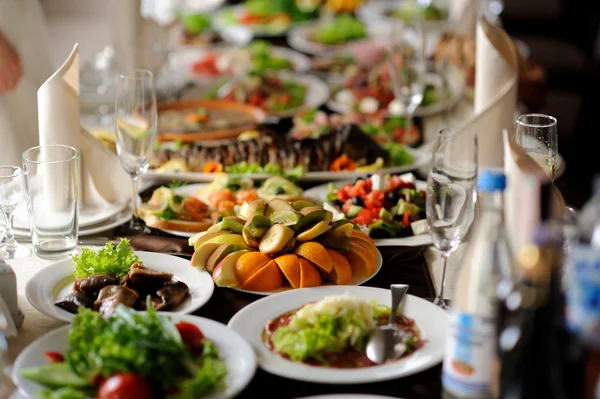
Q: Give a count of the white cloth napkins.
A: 3